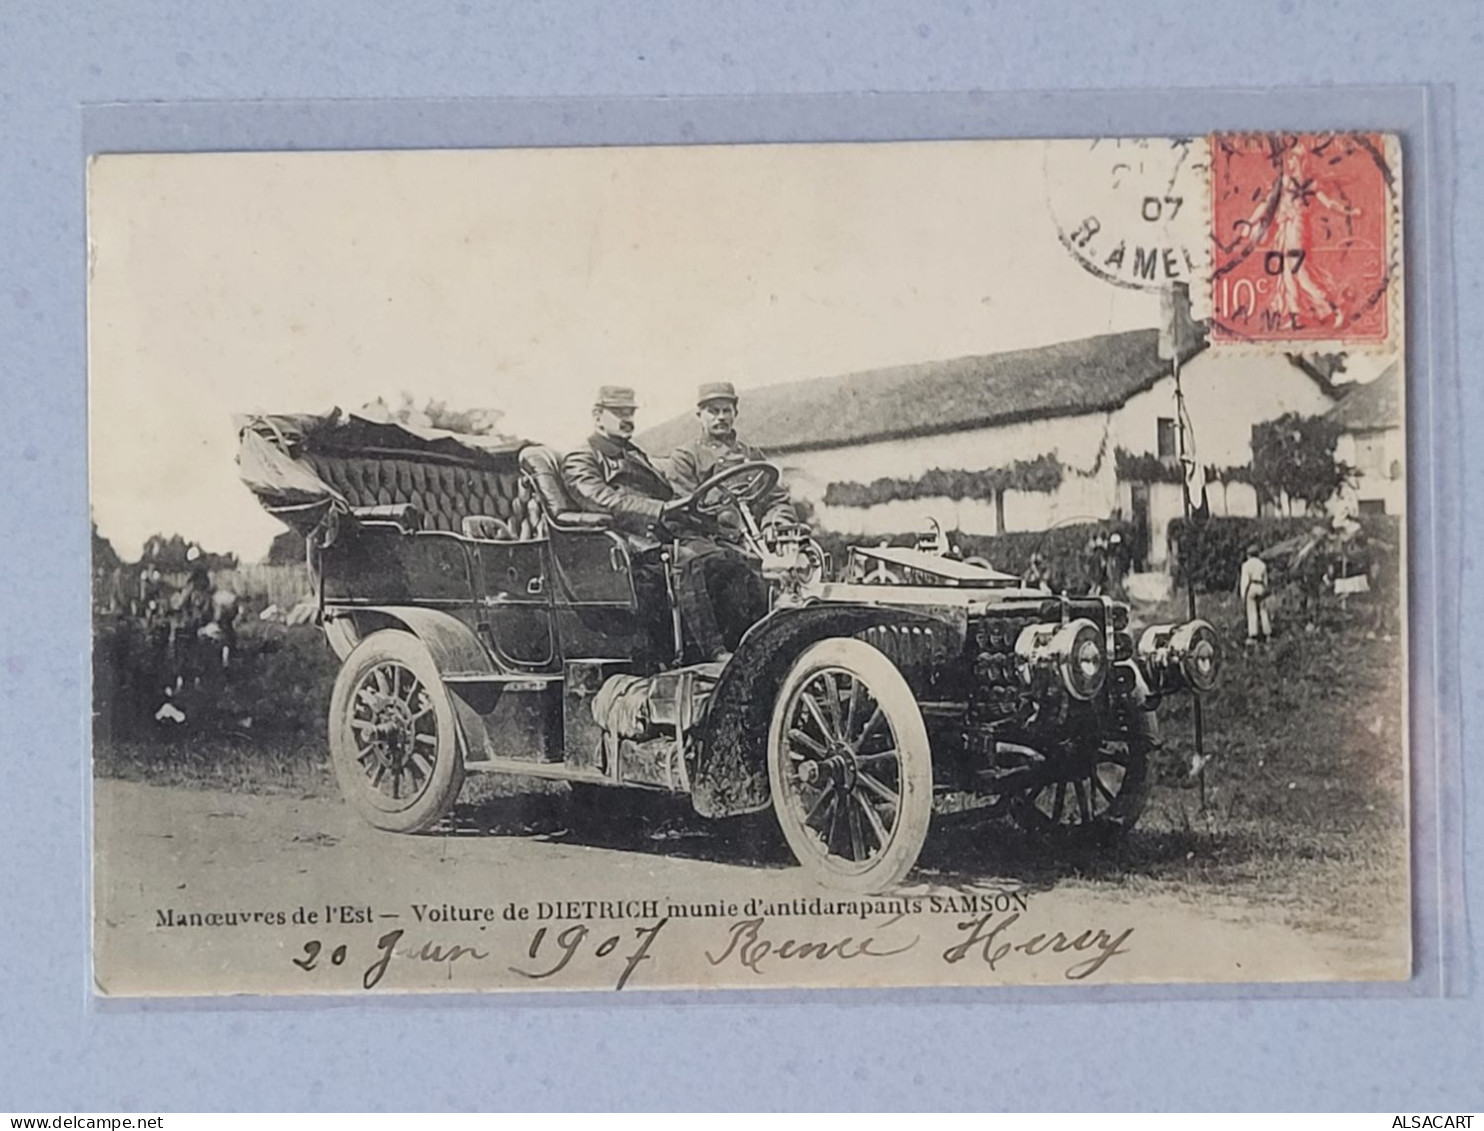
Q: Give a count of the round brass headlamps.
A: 2